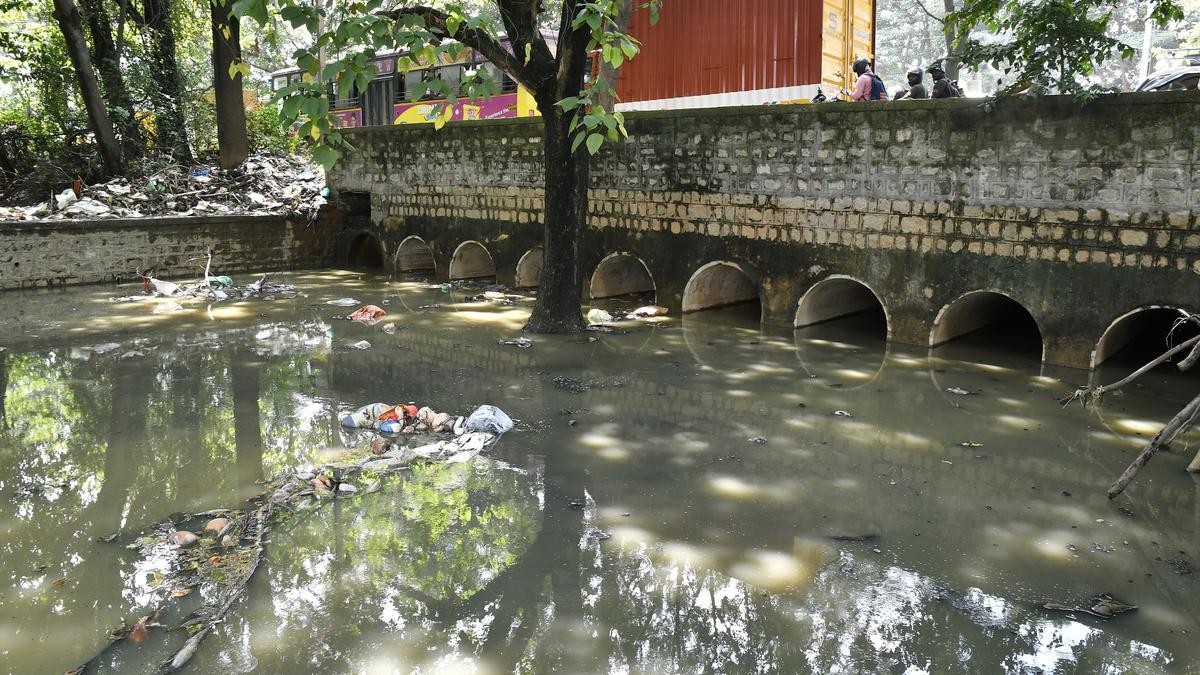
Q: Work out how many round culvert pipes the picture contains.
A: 9